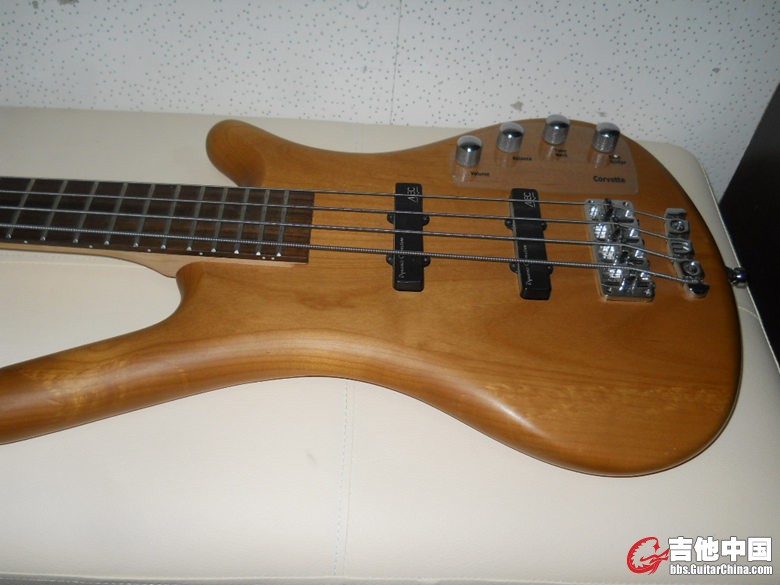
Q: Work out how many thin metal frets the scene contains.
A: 11